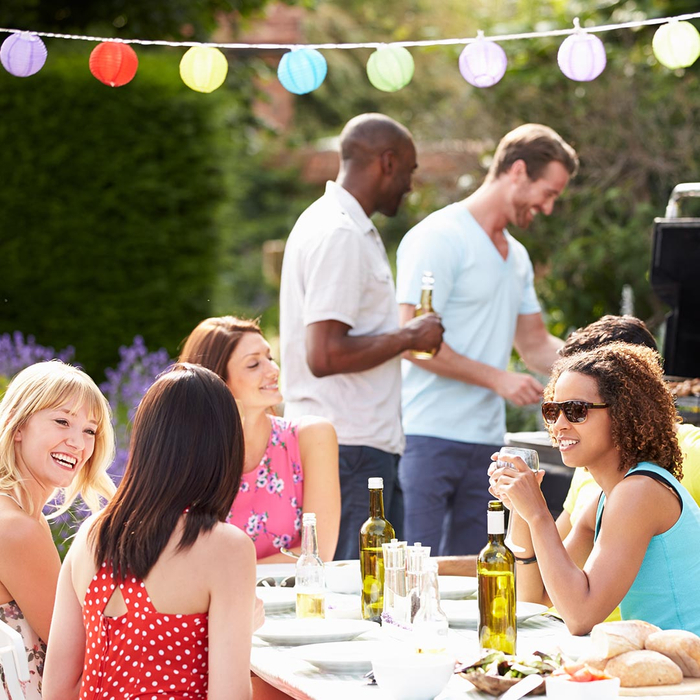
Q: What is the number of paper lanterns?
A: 8